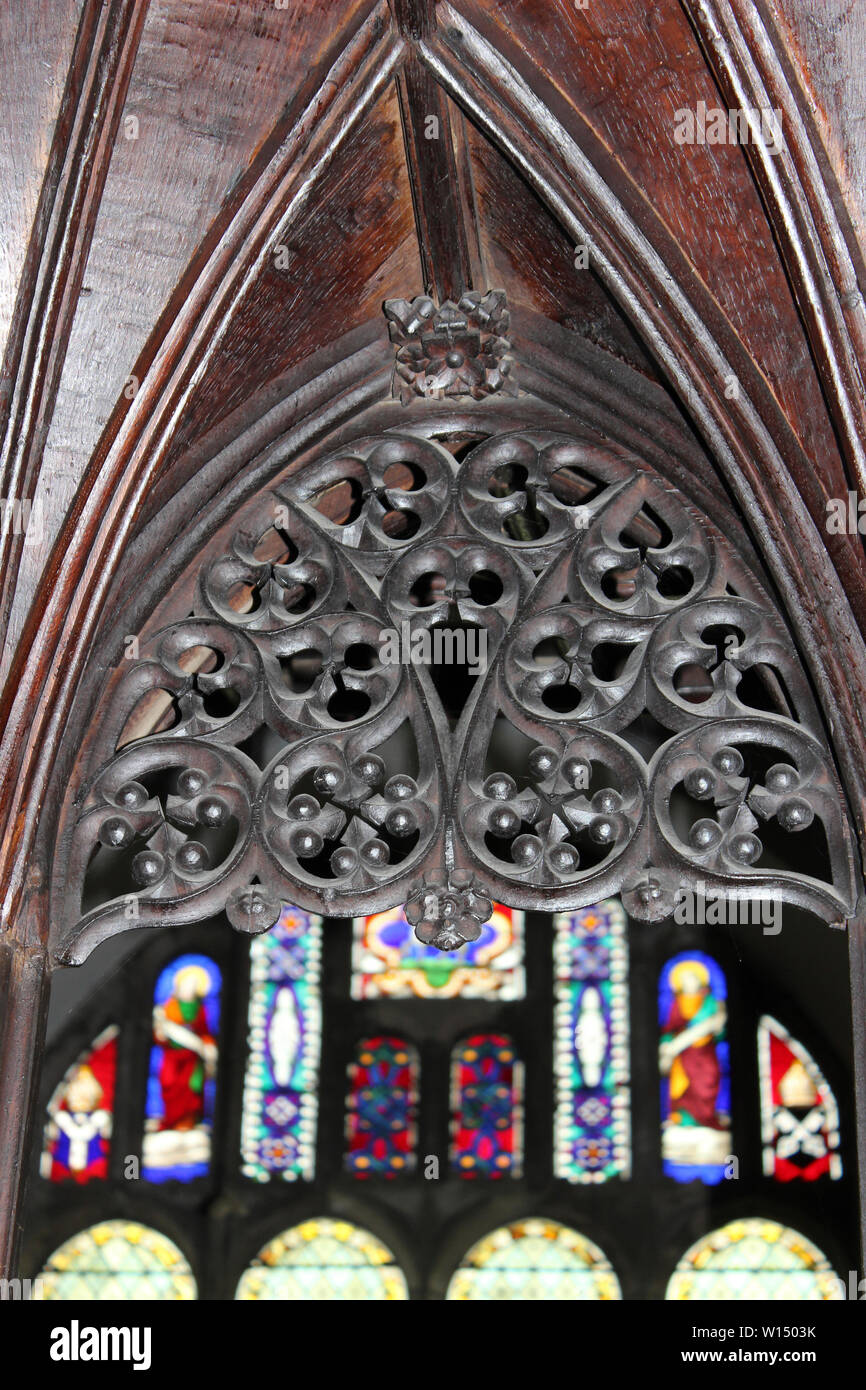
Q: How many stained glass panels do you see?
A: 13